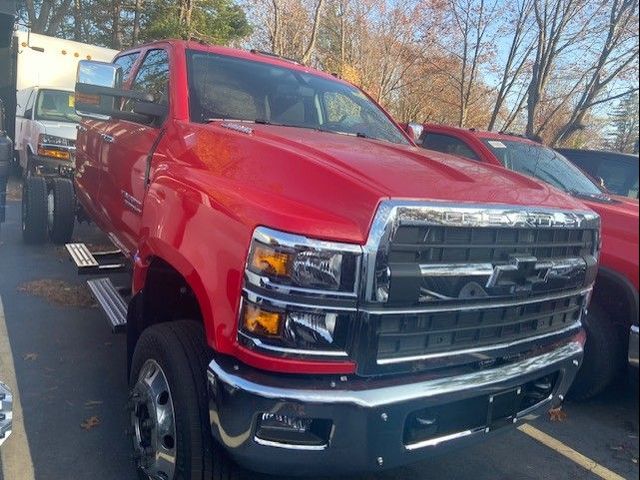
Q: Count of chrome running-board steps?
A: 2